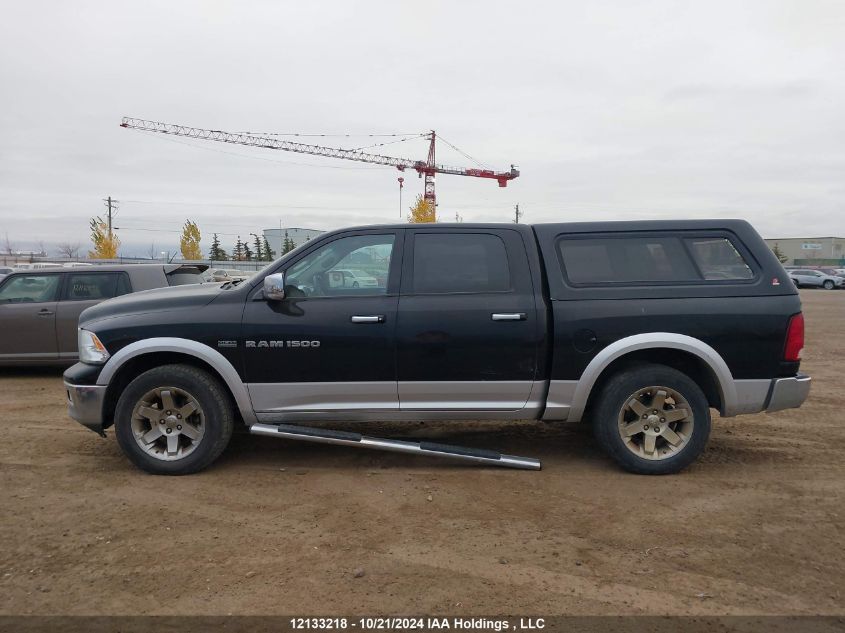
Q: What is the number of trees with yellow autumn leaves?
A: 3